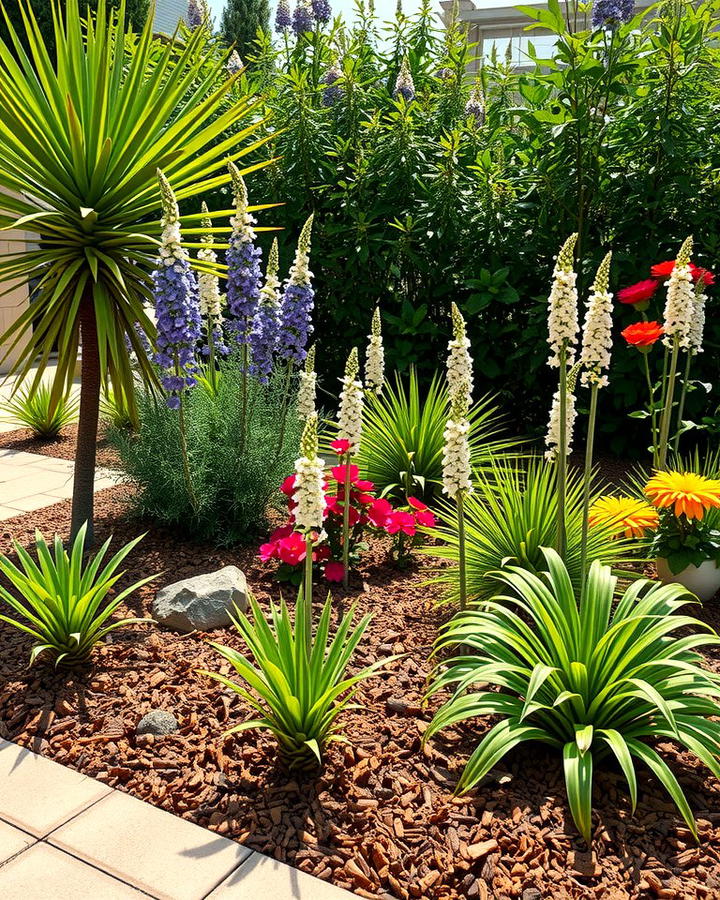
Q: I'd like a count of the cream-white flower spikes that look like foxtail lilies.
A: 12